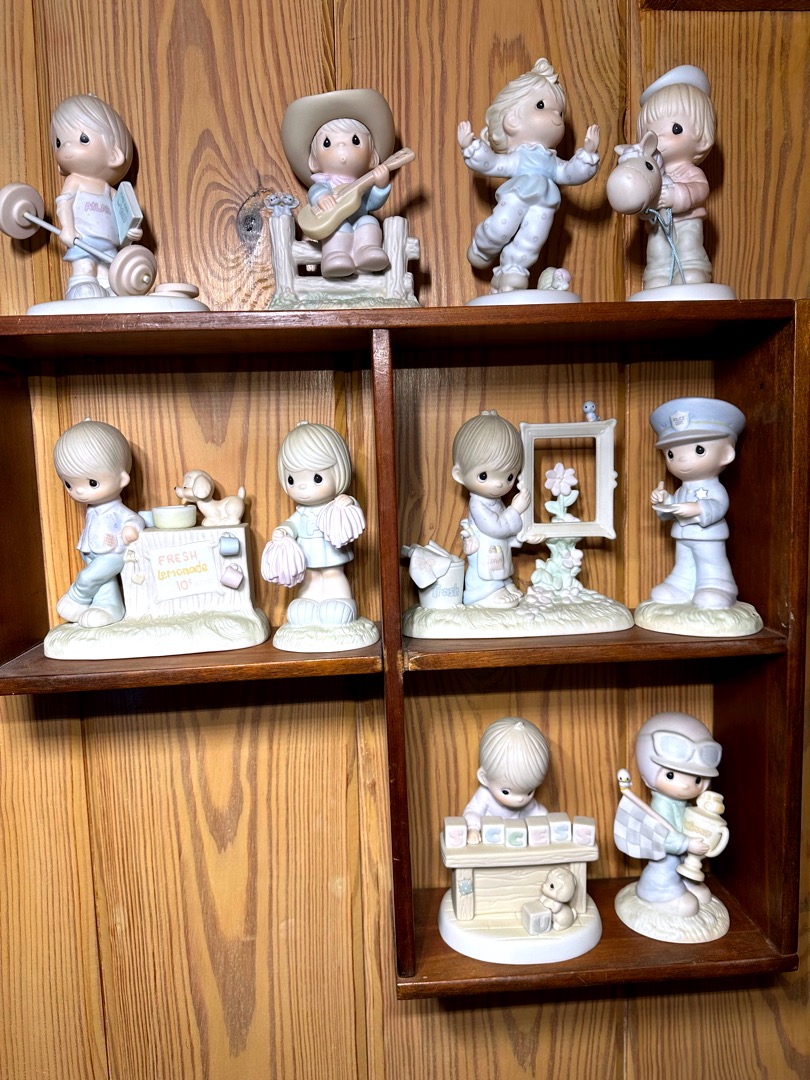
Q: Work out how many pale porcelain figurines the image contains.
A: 10